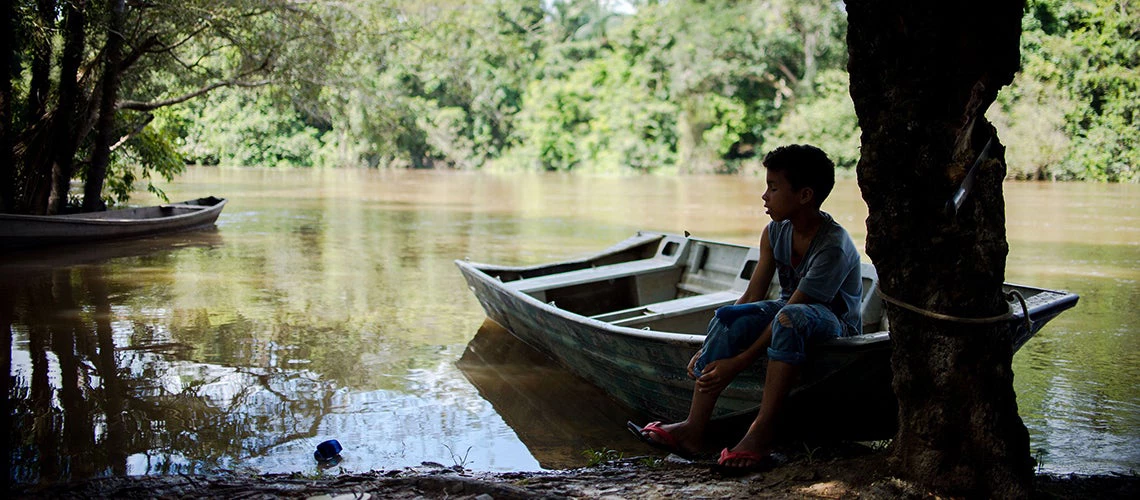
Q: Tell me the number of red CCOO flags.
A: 0